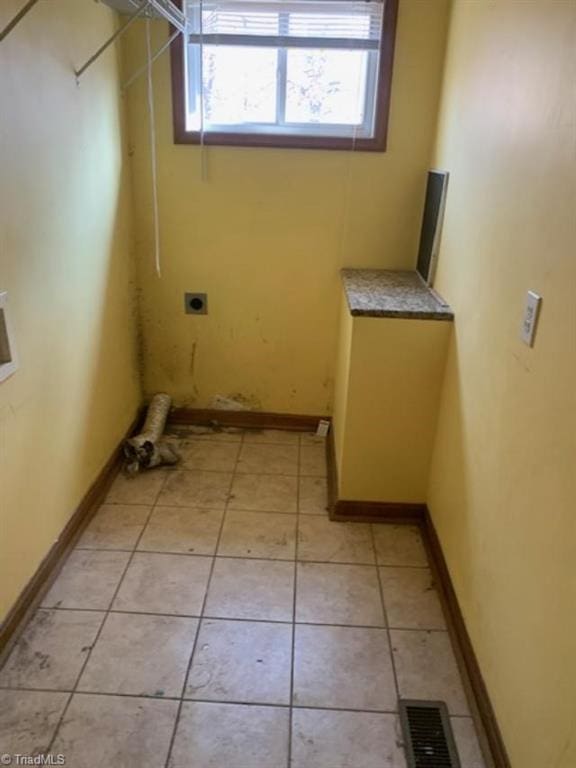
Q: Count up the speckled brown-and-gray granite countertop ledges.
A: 1